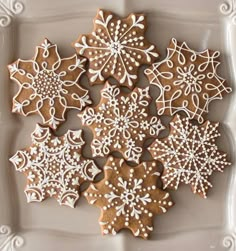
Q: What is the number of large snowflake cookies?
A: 7